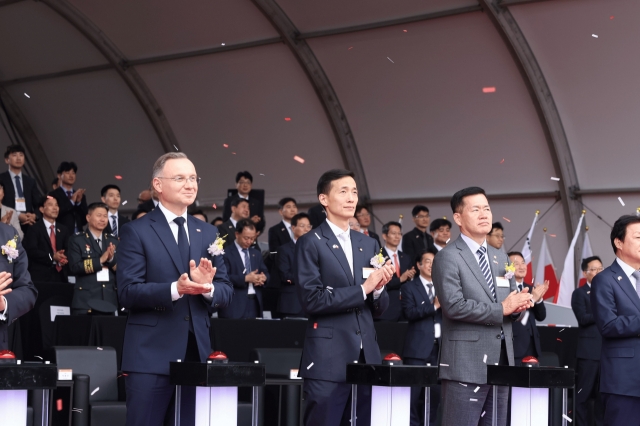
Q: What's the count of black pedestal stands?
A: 4